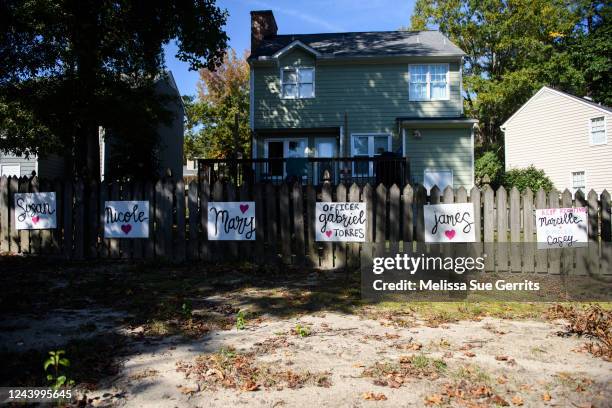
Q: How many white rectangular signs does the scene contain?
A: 6